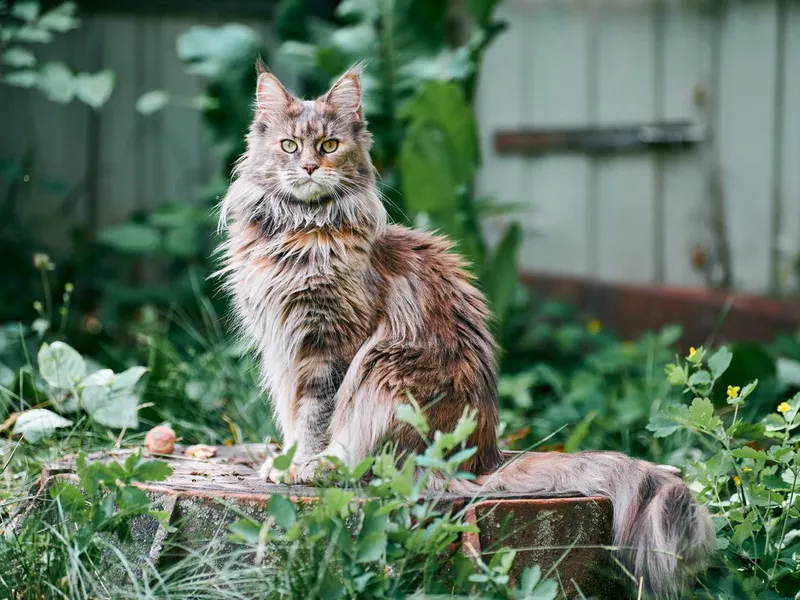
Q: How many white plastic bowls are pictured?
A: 0